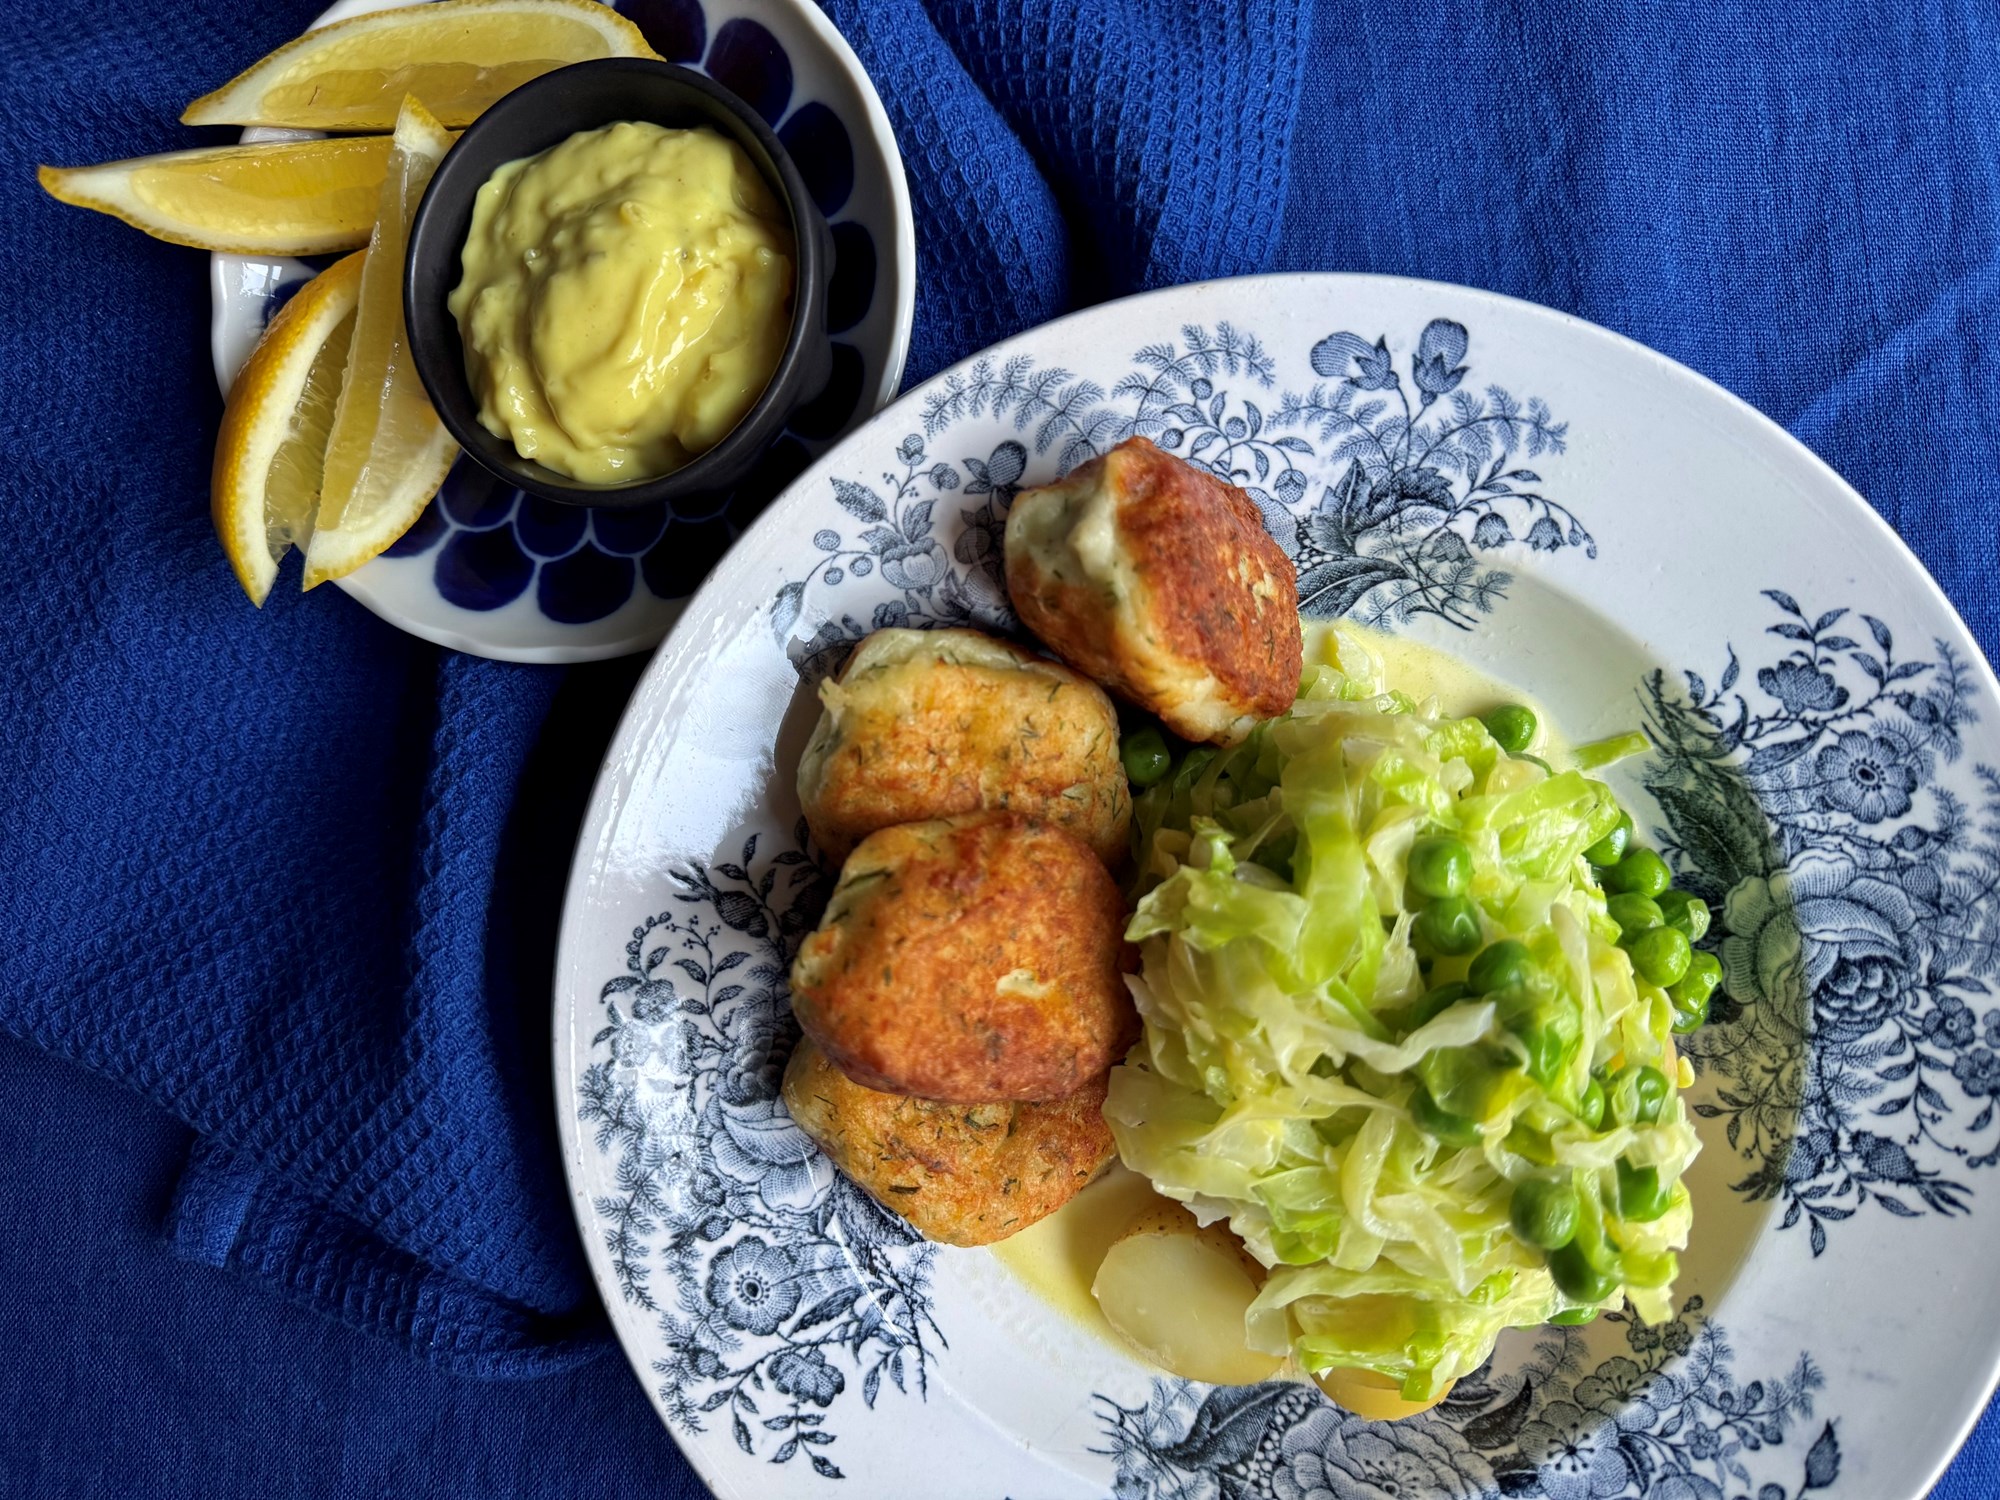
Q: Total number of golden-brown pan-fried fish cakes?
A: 4